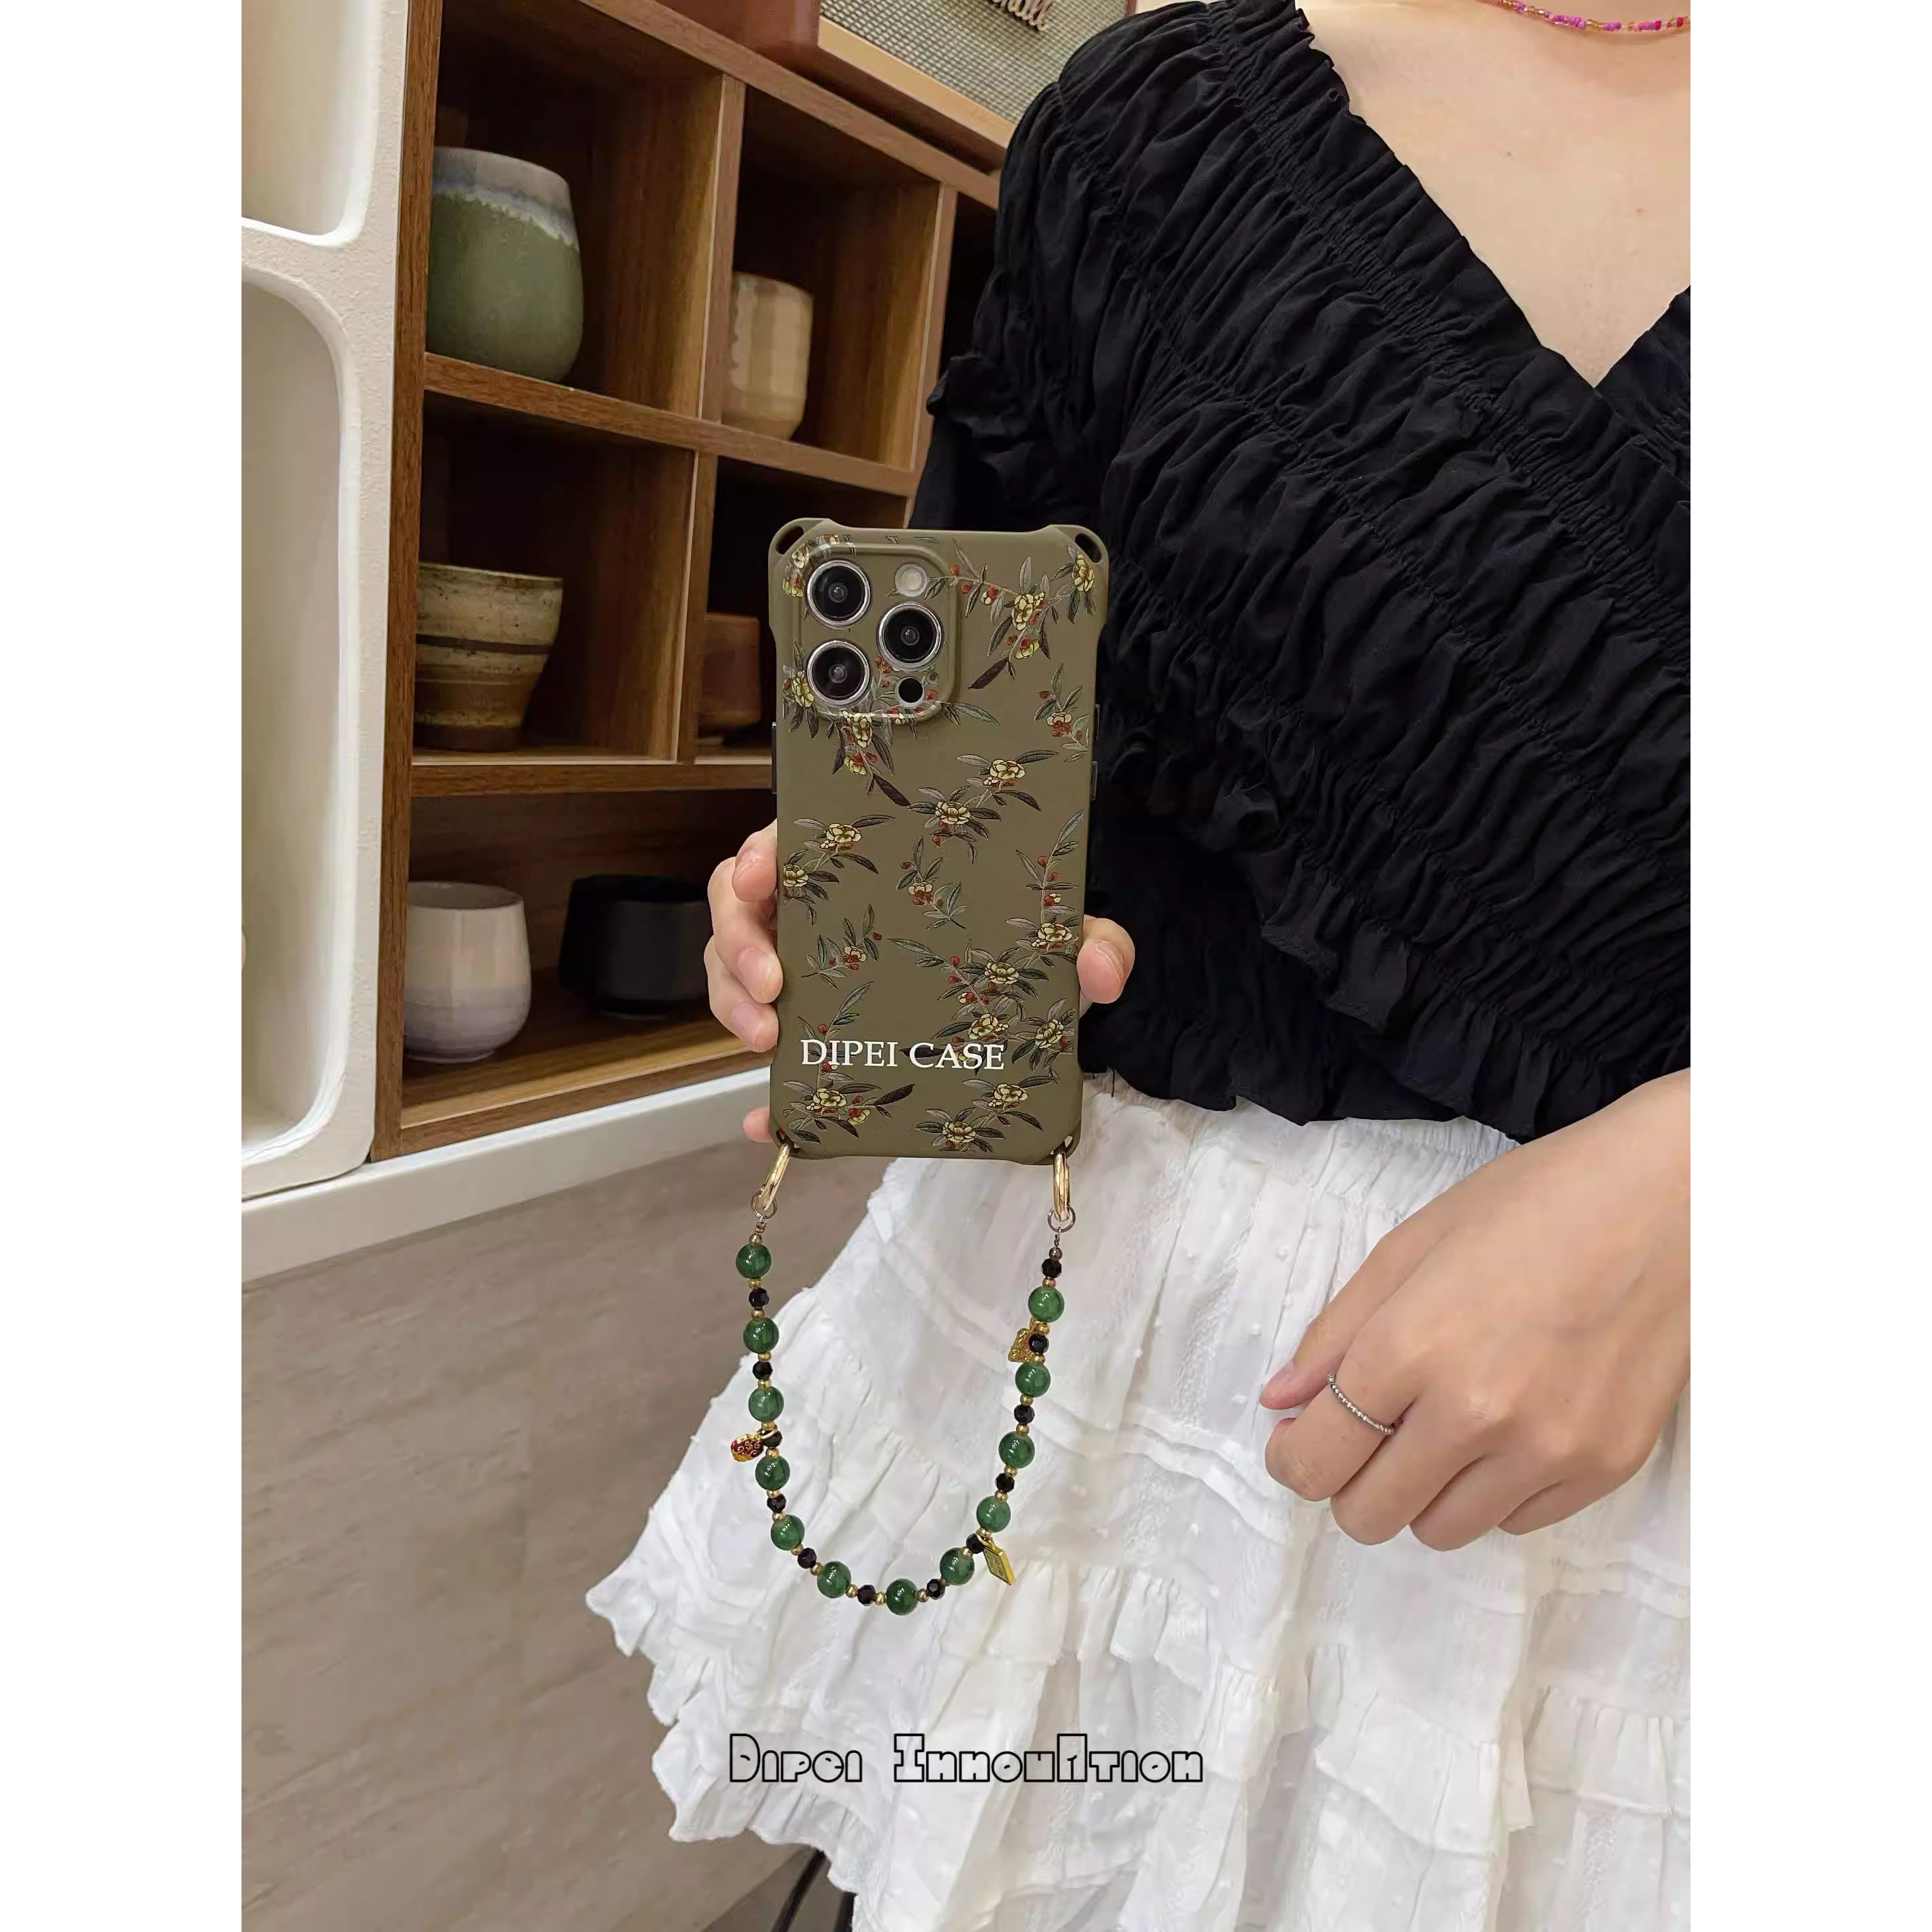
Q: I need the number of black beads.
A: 12